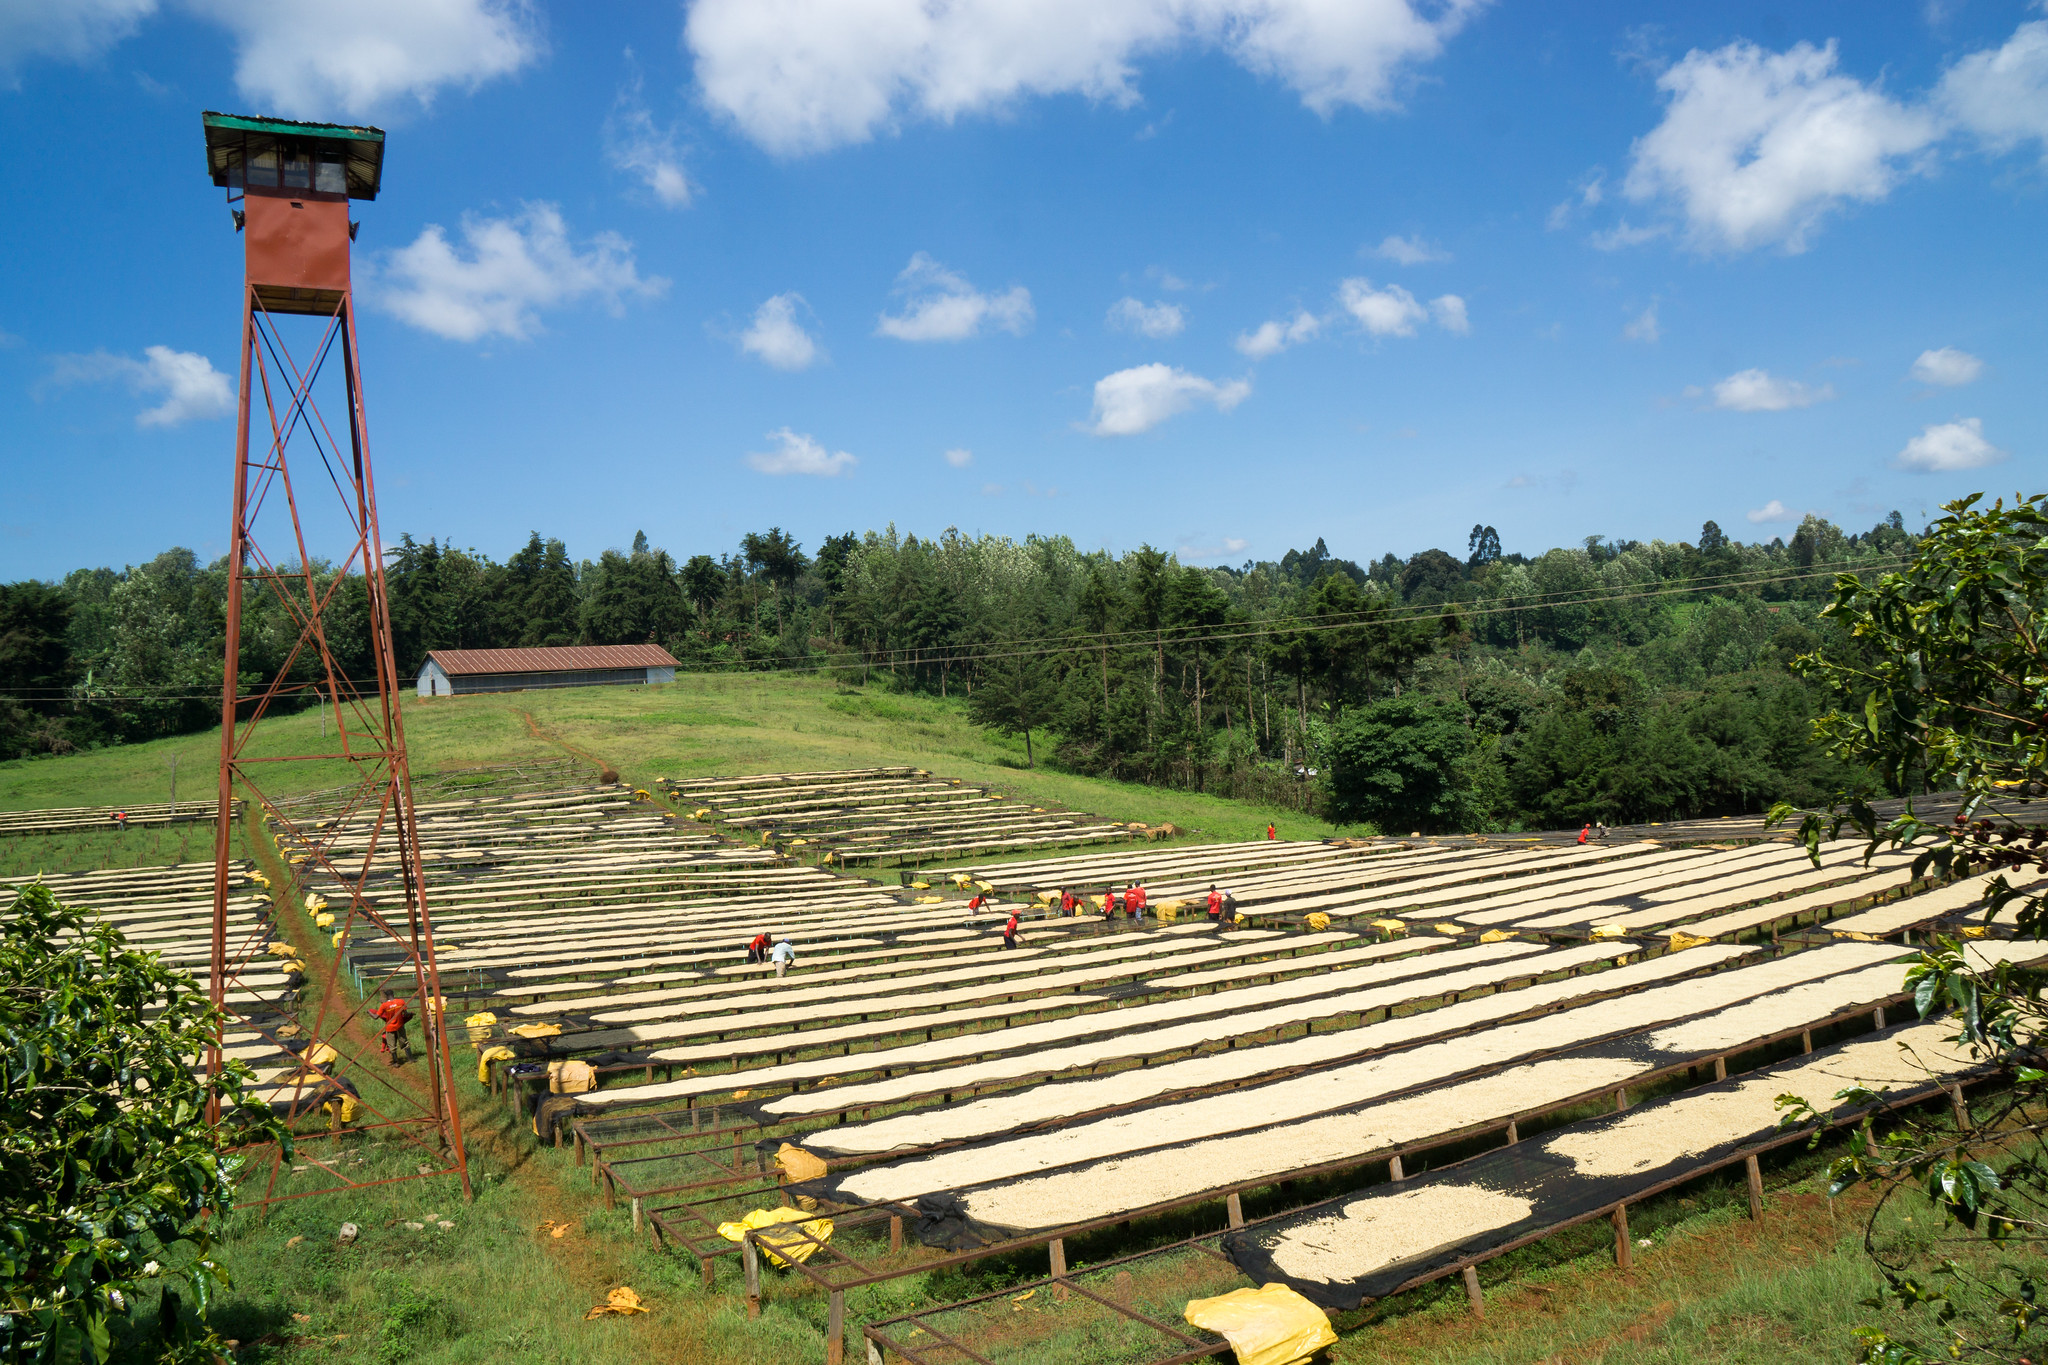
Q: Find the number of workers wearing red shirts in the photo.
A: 13